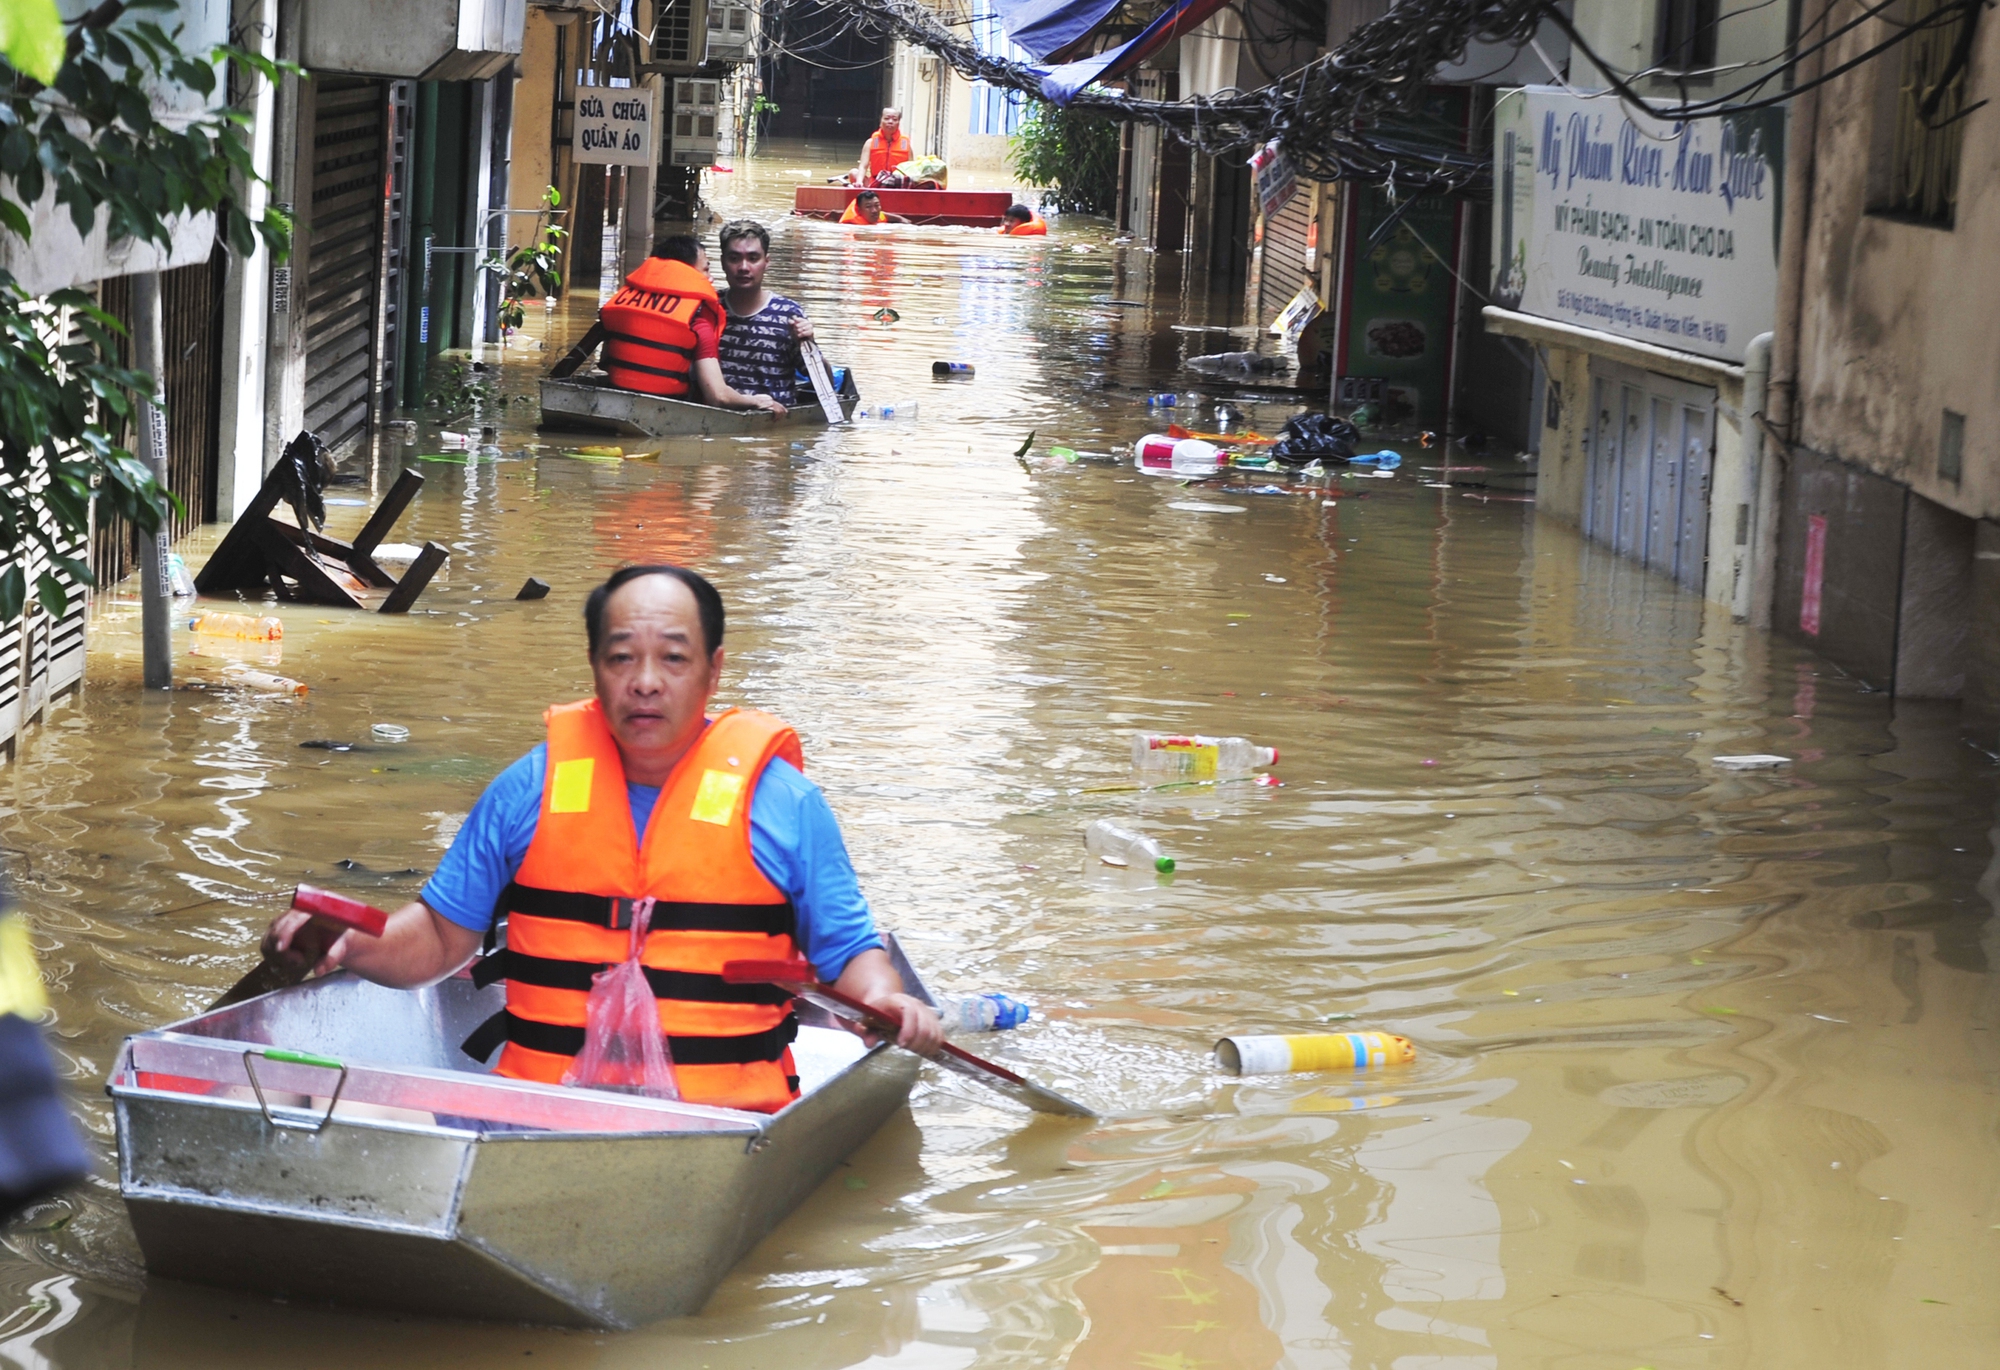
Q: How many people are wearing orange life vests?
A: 5